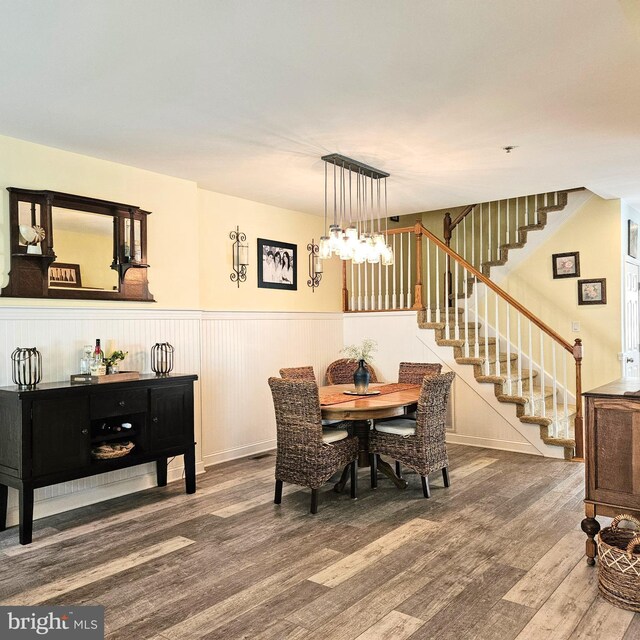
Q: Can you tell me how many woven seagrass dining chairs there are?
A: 5